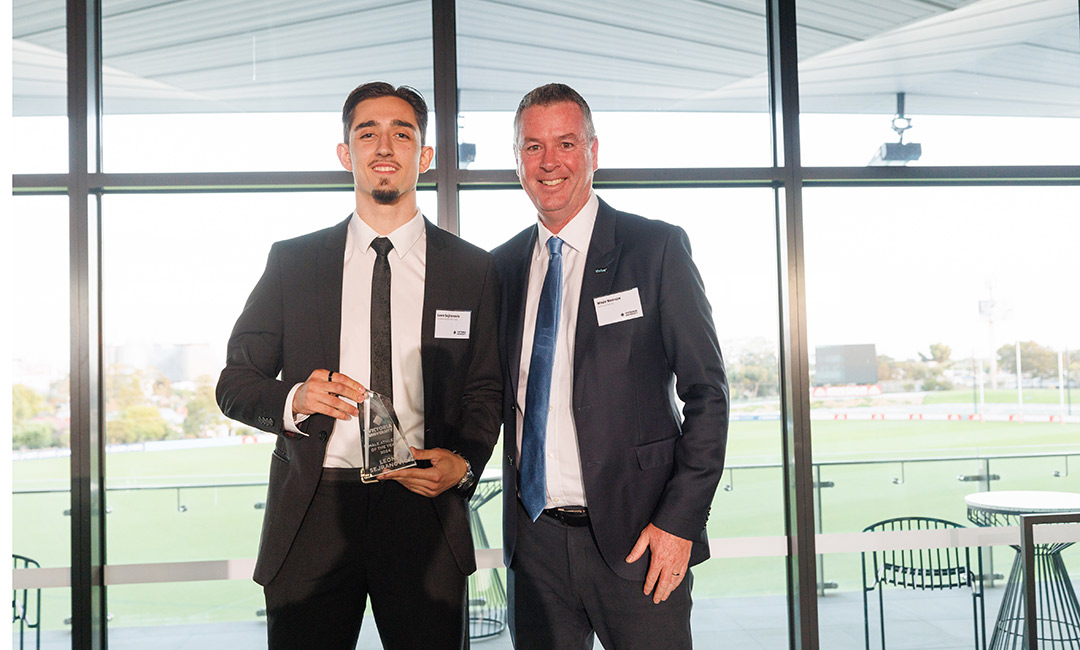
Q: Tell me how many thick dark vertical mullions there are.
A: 3